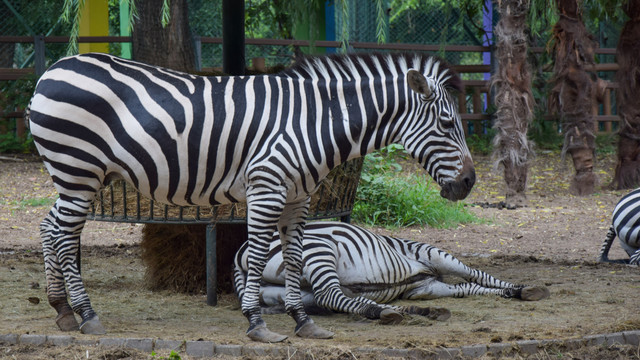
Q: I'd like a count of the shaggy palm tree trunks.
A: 3